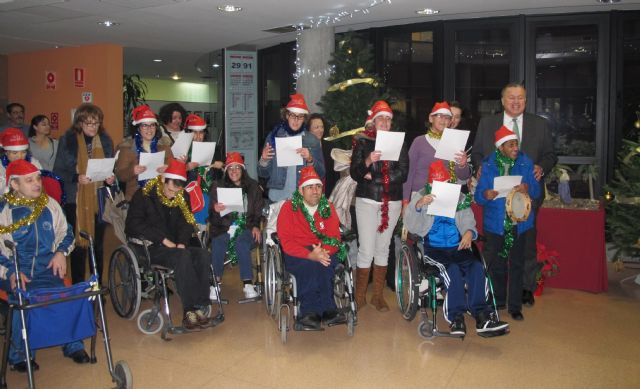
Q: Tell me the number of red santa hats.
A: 12